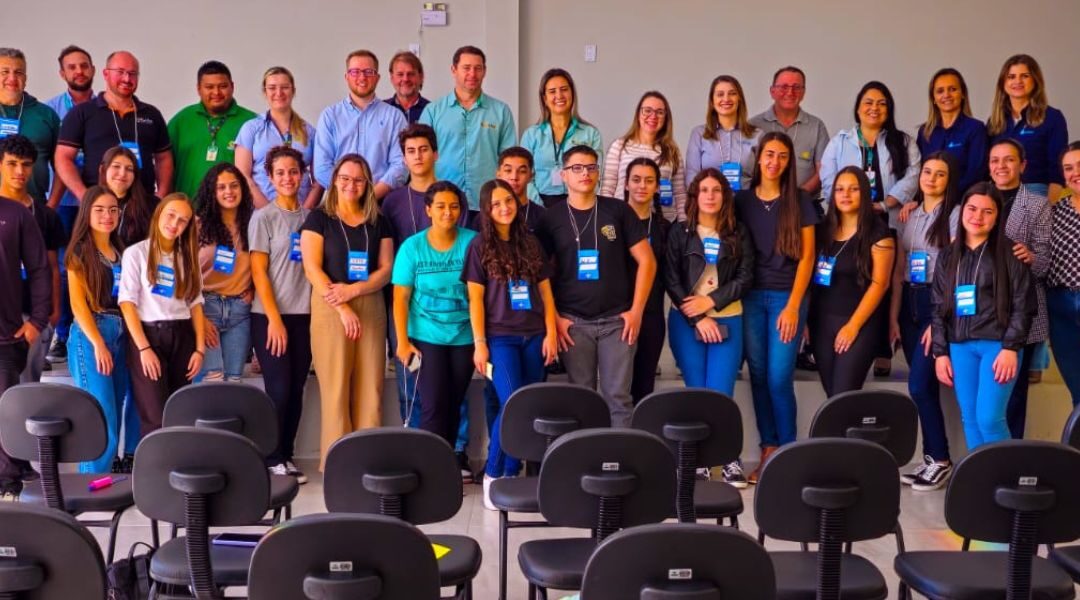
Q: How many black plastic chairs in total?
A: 14